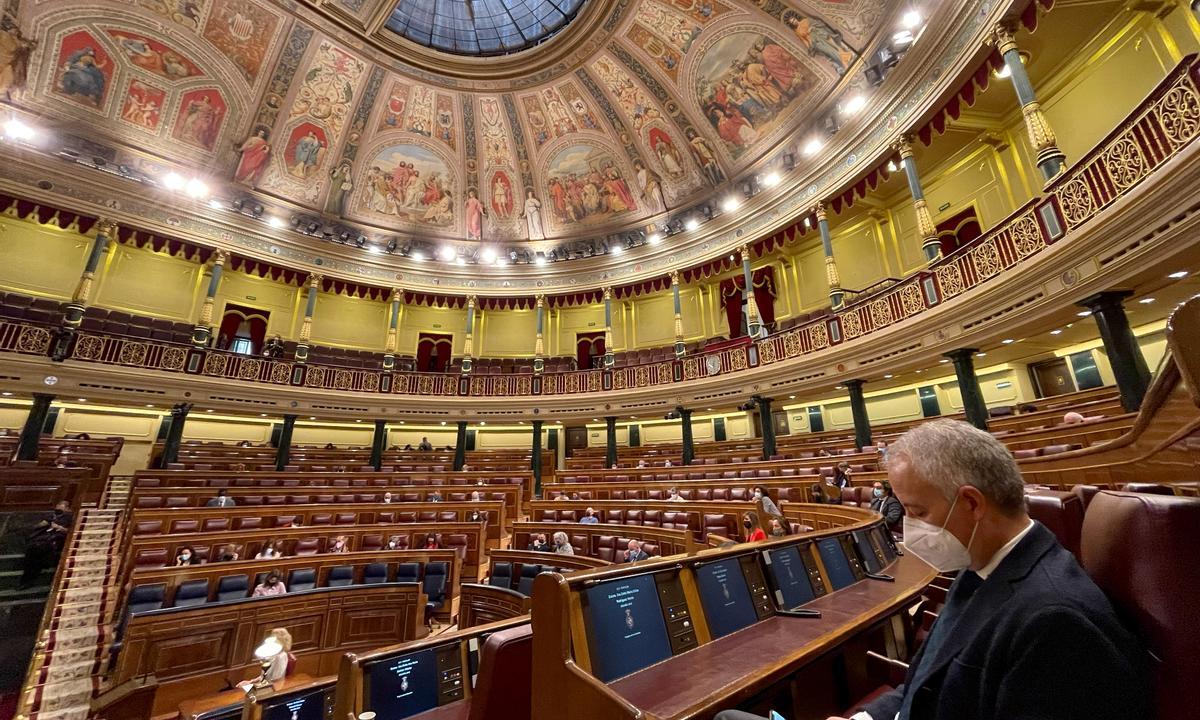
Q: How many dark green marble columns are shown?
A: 12